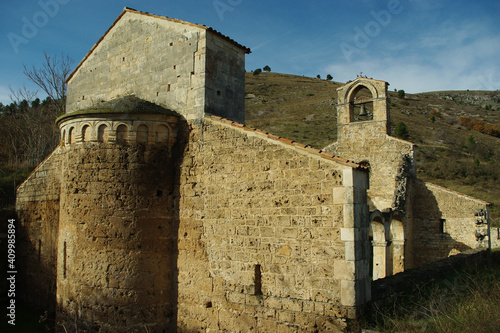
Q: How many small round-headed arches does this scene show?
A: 7